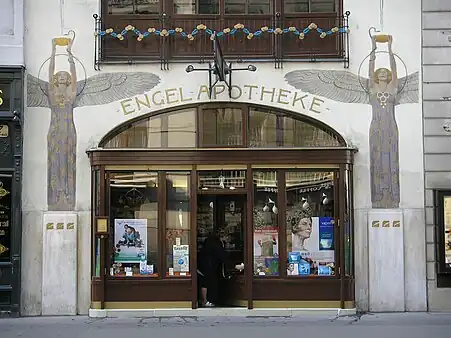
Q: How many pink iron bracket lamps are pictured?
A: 0